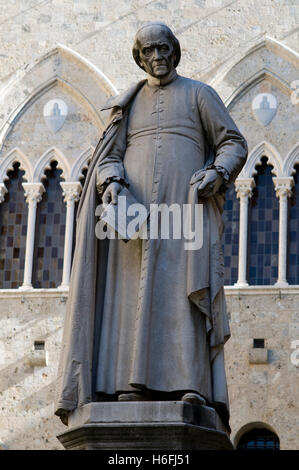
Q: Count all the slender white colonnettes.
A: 4